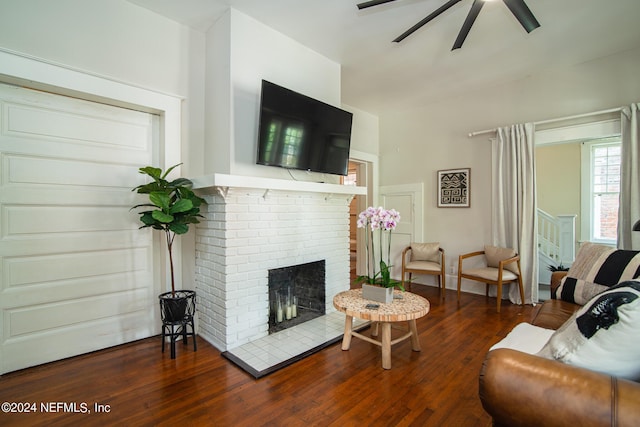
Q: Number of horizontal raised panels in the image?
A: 5